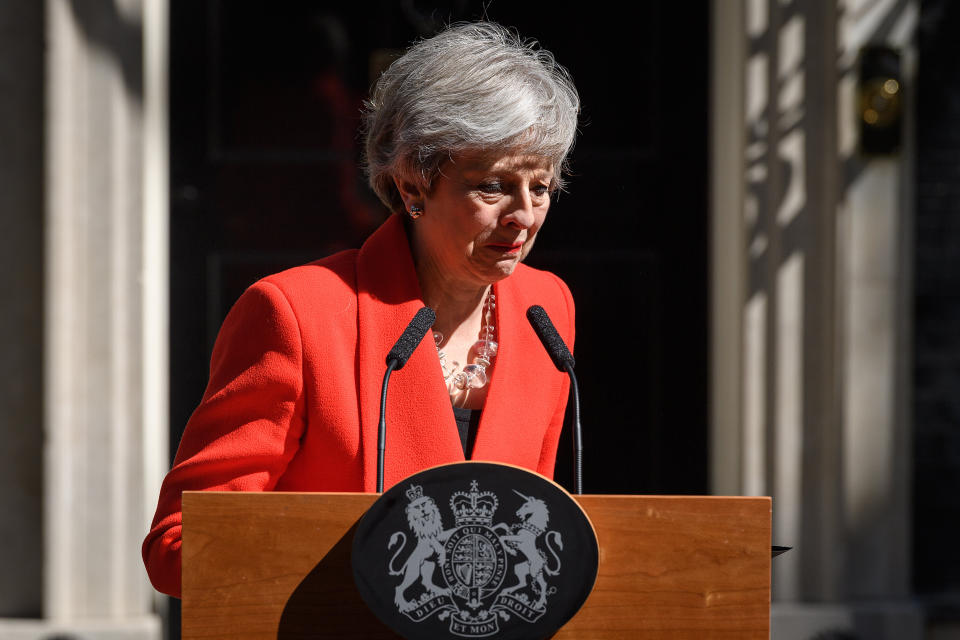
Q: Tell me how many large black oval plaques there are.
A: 1